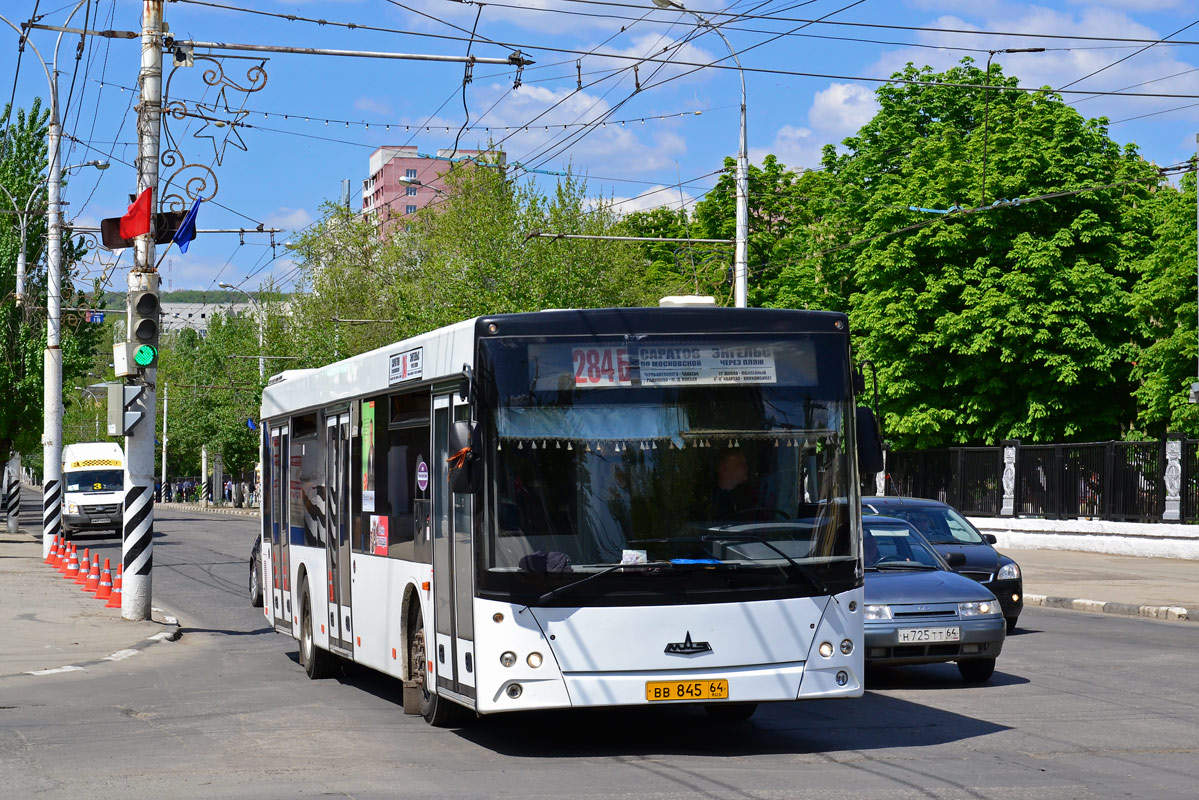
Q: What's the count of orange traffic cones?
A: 8